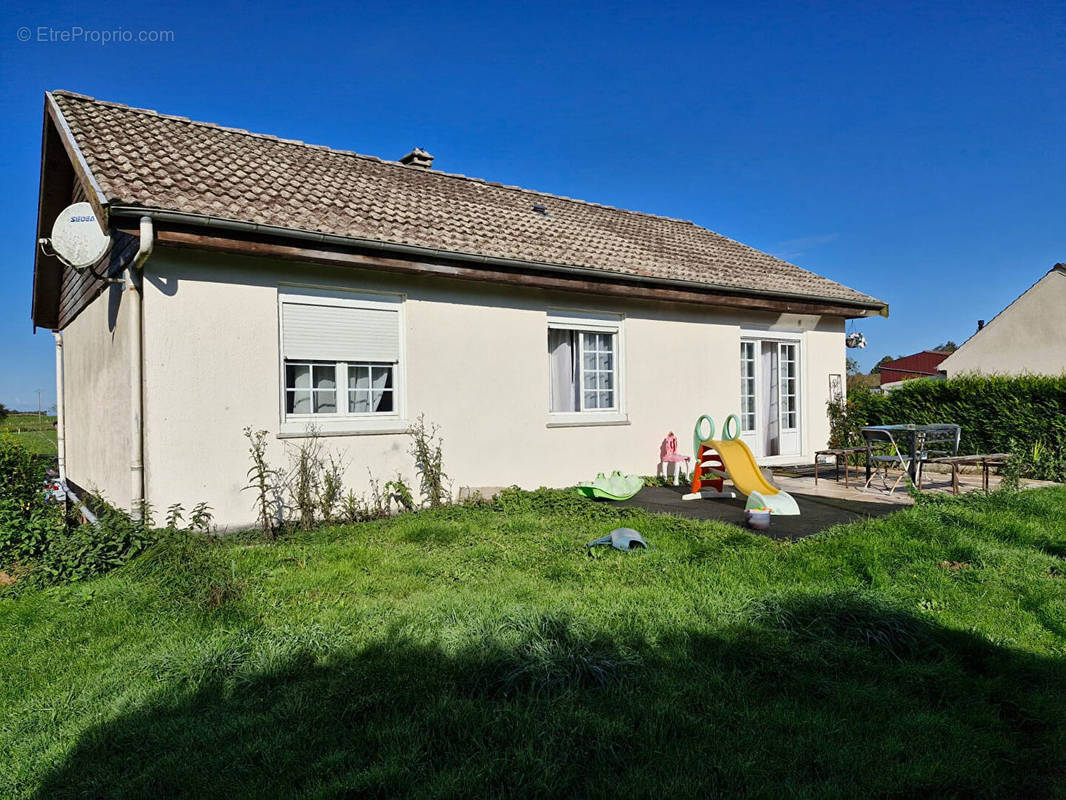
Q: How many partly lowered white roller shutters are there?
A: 1